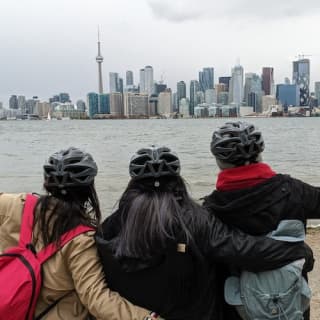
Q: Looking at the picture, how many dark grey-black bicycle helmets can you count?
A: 3